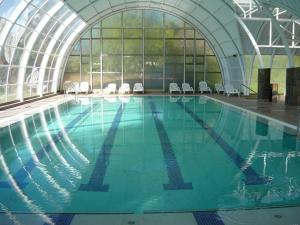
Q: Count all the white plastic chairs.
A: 10